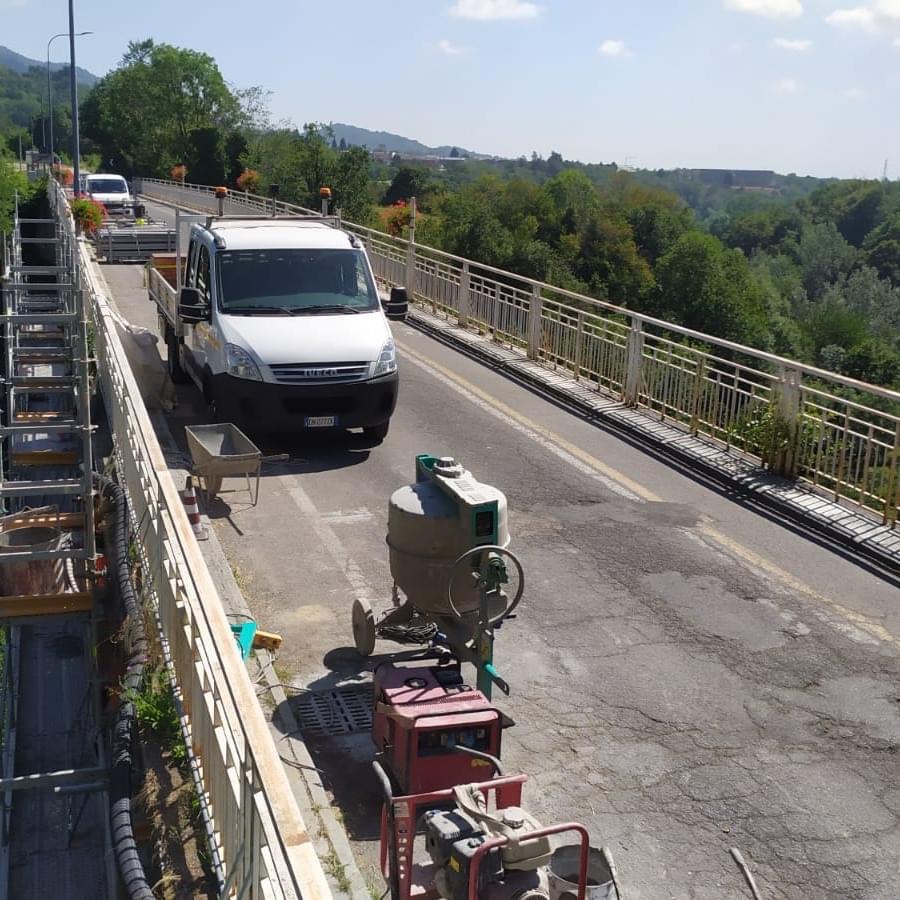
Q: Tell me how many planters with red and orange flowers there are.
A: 5